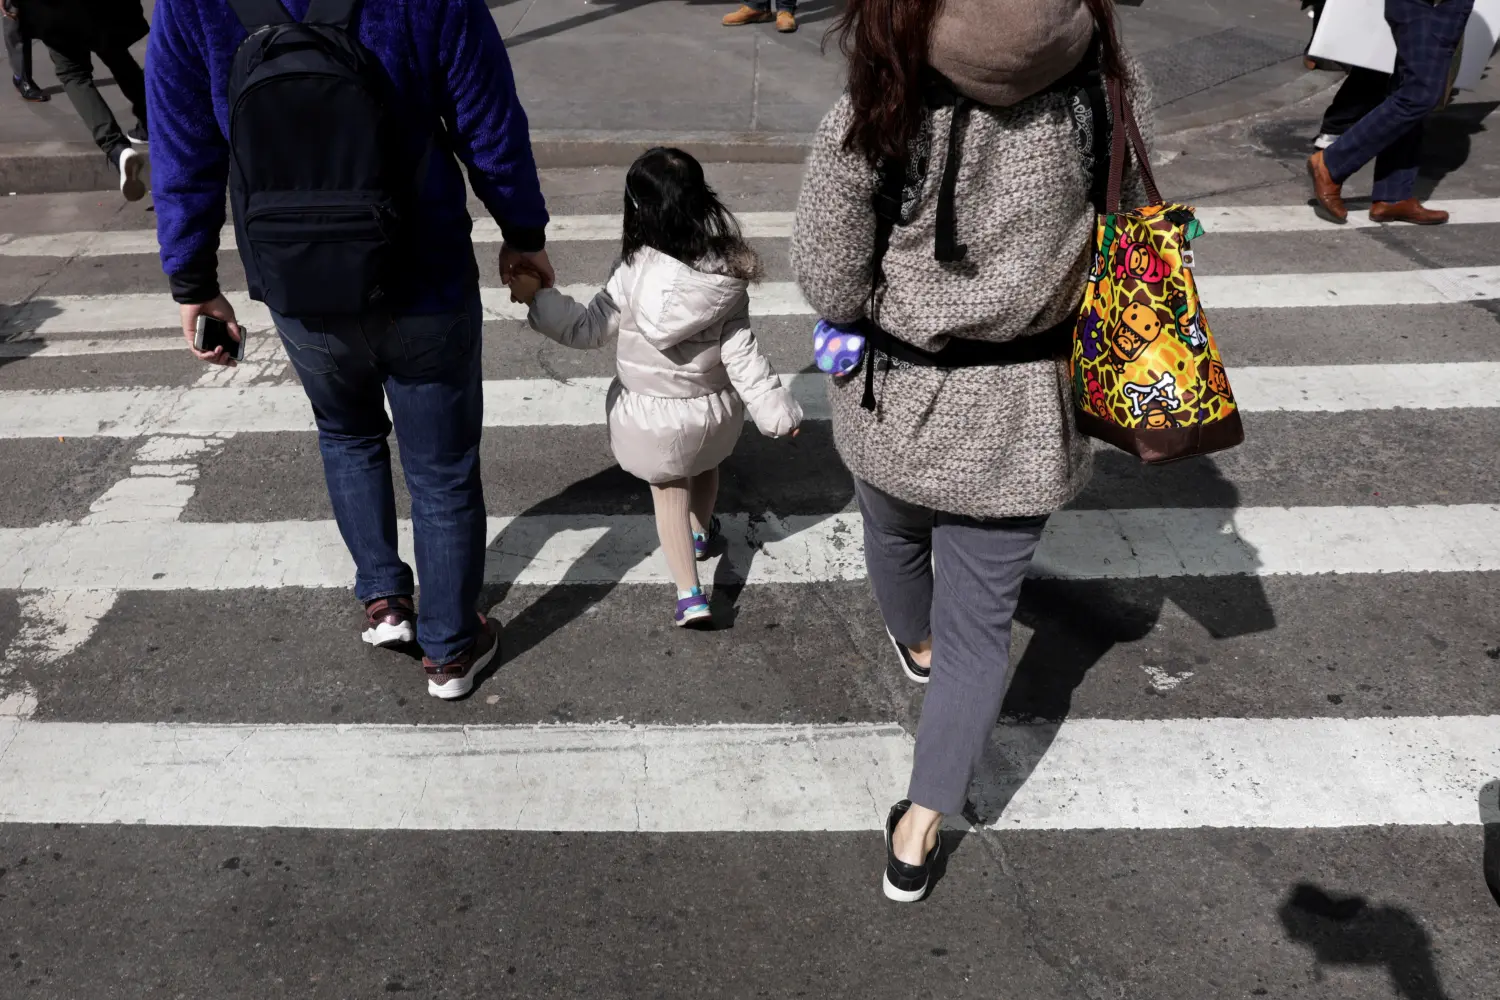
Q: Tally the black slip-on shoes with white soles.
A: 2